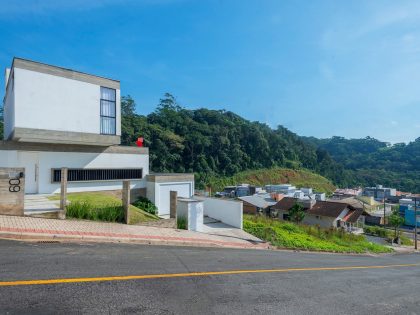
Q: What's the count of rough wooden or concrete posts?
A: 3